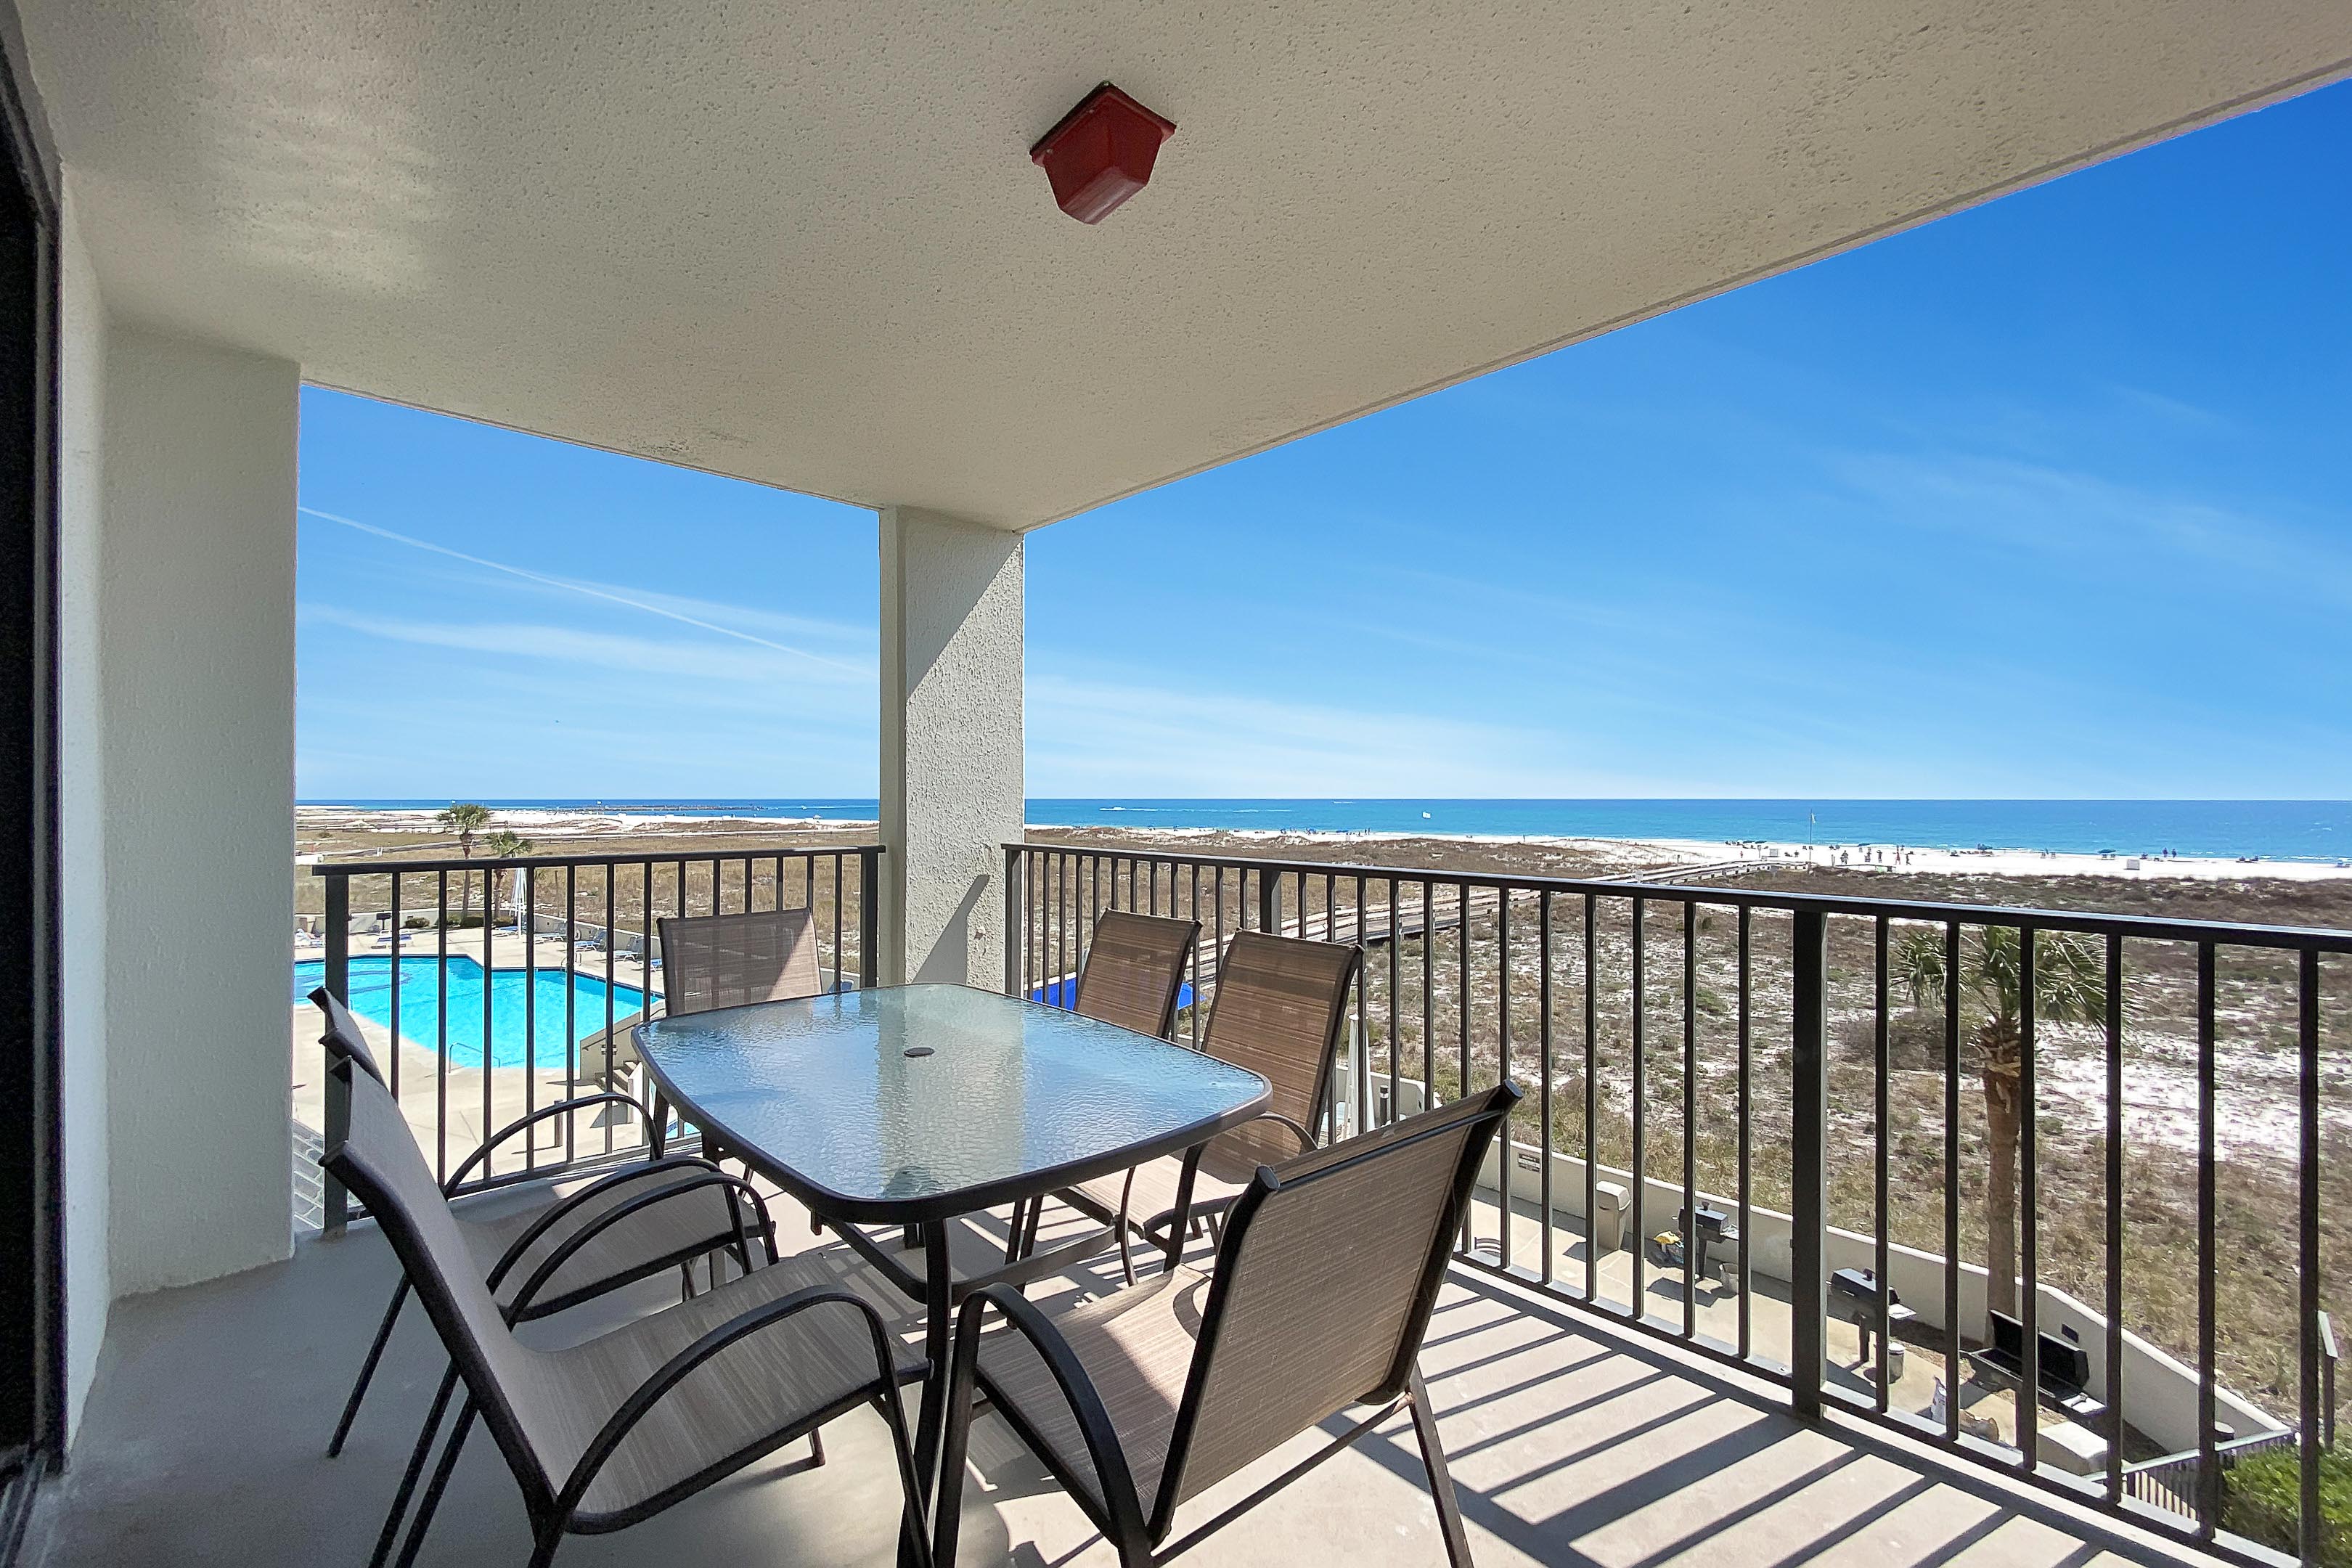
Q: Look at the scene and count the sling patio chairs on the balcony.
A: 6